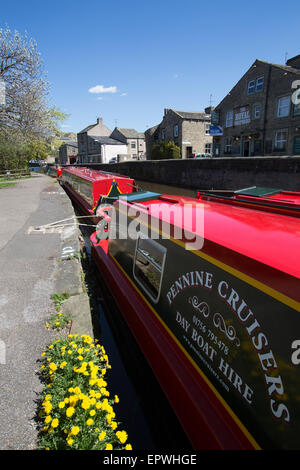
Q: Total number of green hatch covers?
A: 2